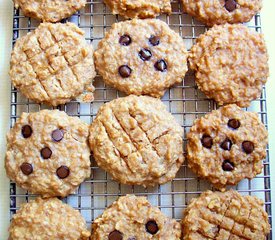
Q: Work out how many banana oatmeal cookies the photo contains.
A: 12